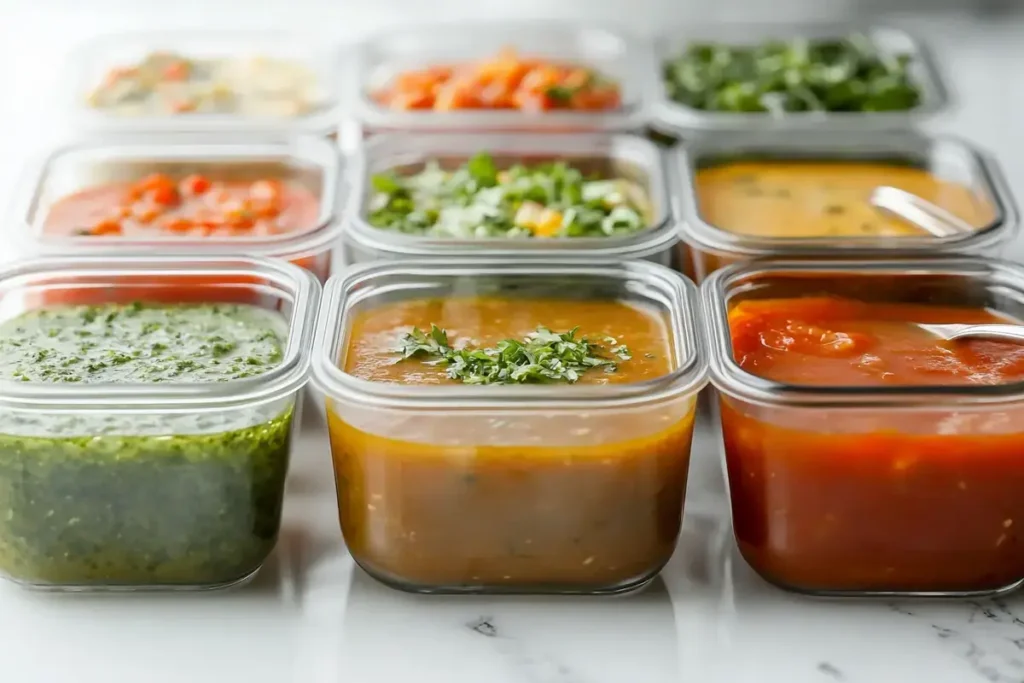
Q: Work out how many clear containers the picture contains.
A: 9